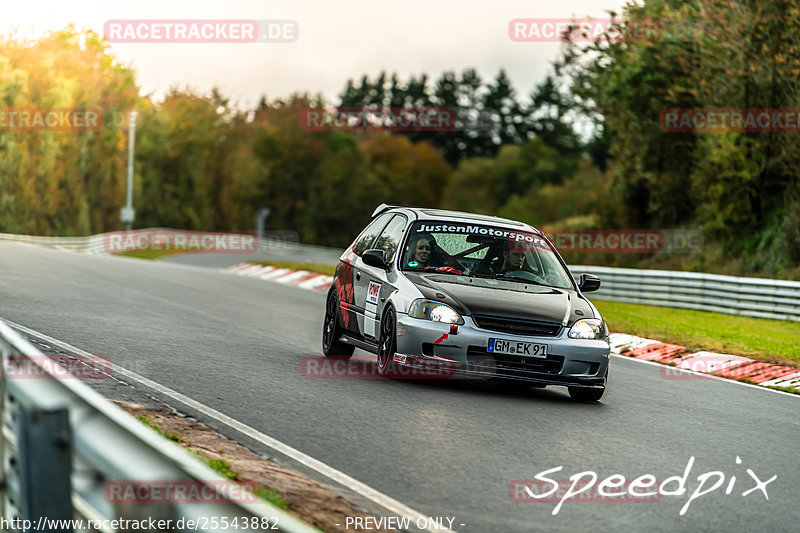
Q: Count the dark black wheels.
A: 3